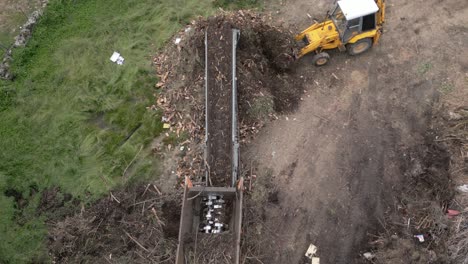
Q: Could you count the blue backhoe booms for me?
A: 0